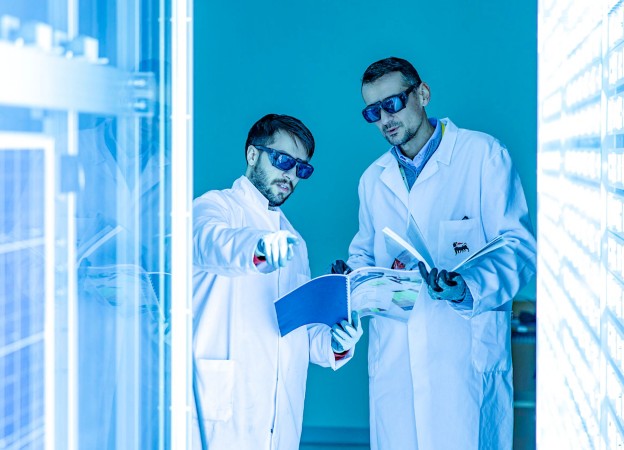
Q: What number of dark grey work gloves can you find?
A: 2